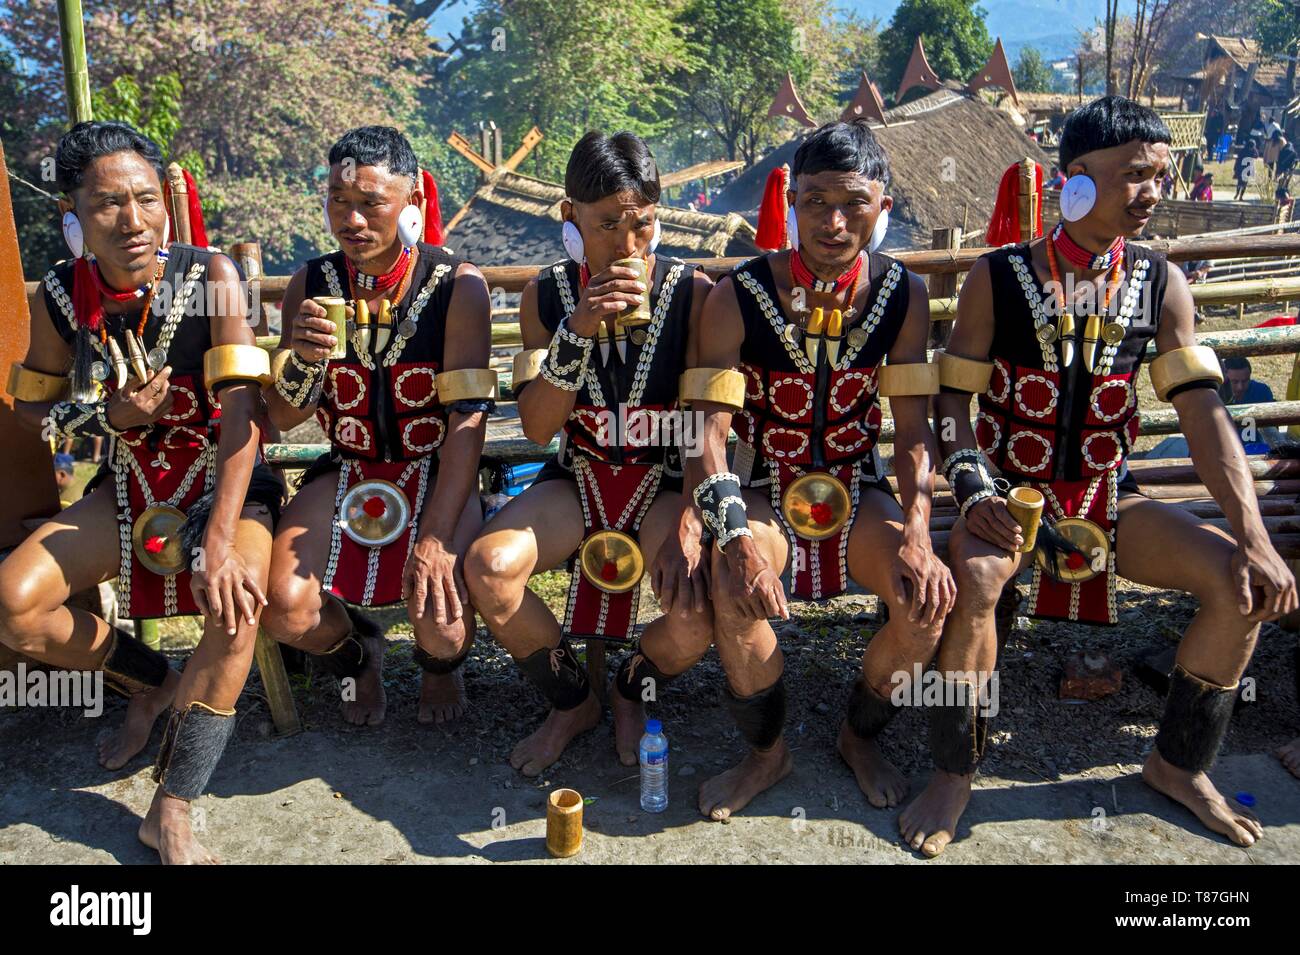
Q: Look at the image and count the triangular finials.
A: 4